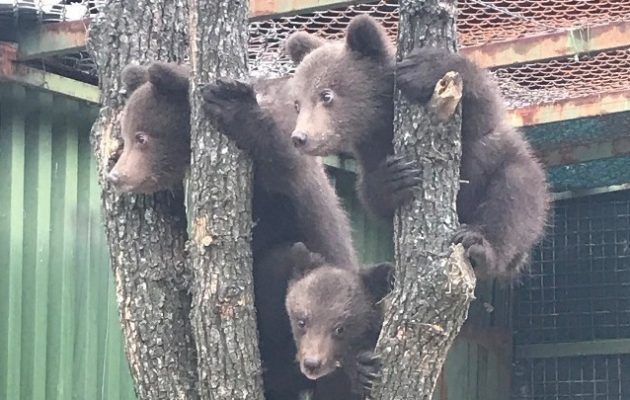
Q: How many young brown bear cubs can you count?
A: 3